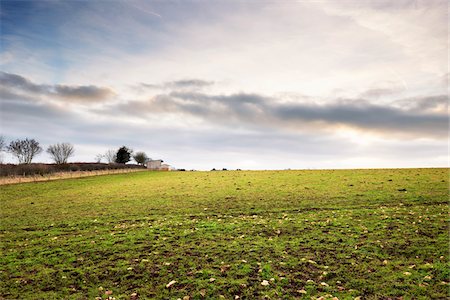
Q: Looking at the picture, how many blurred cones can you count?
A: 0